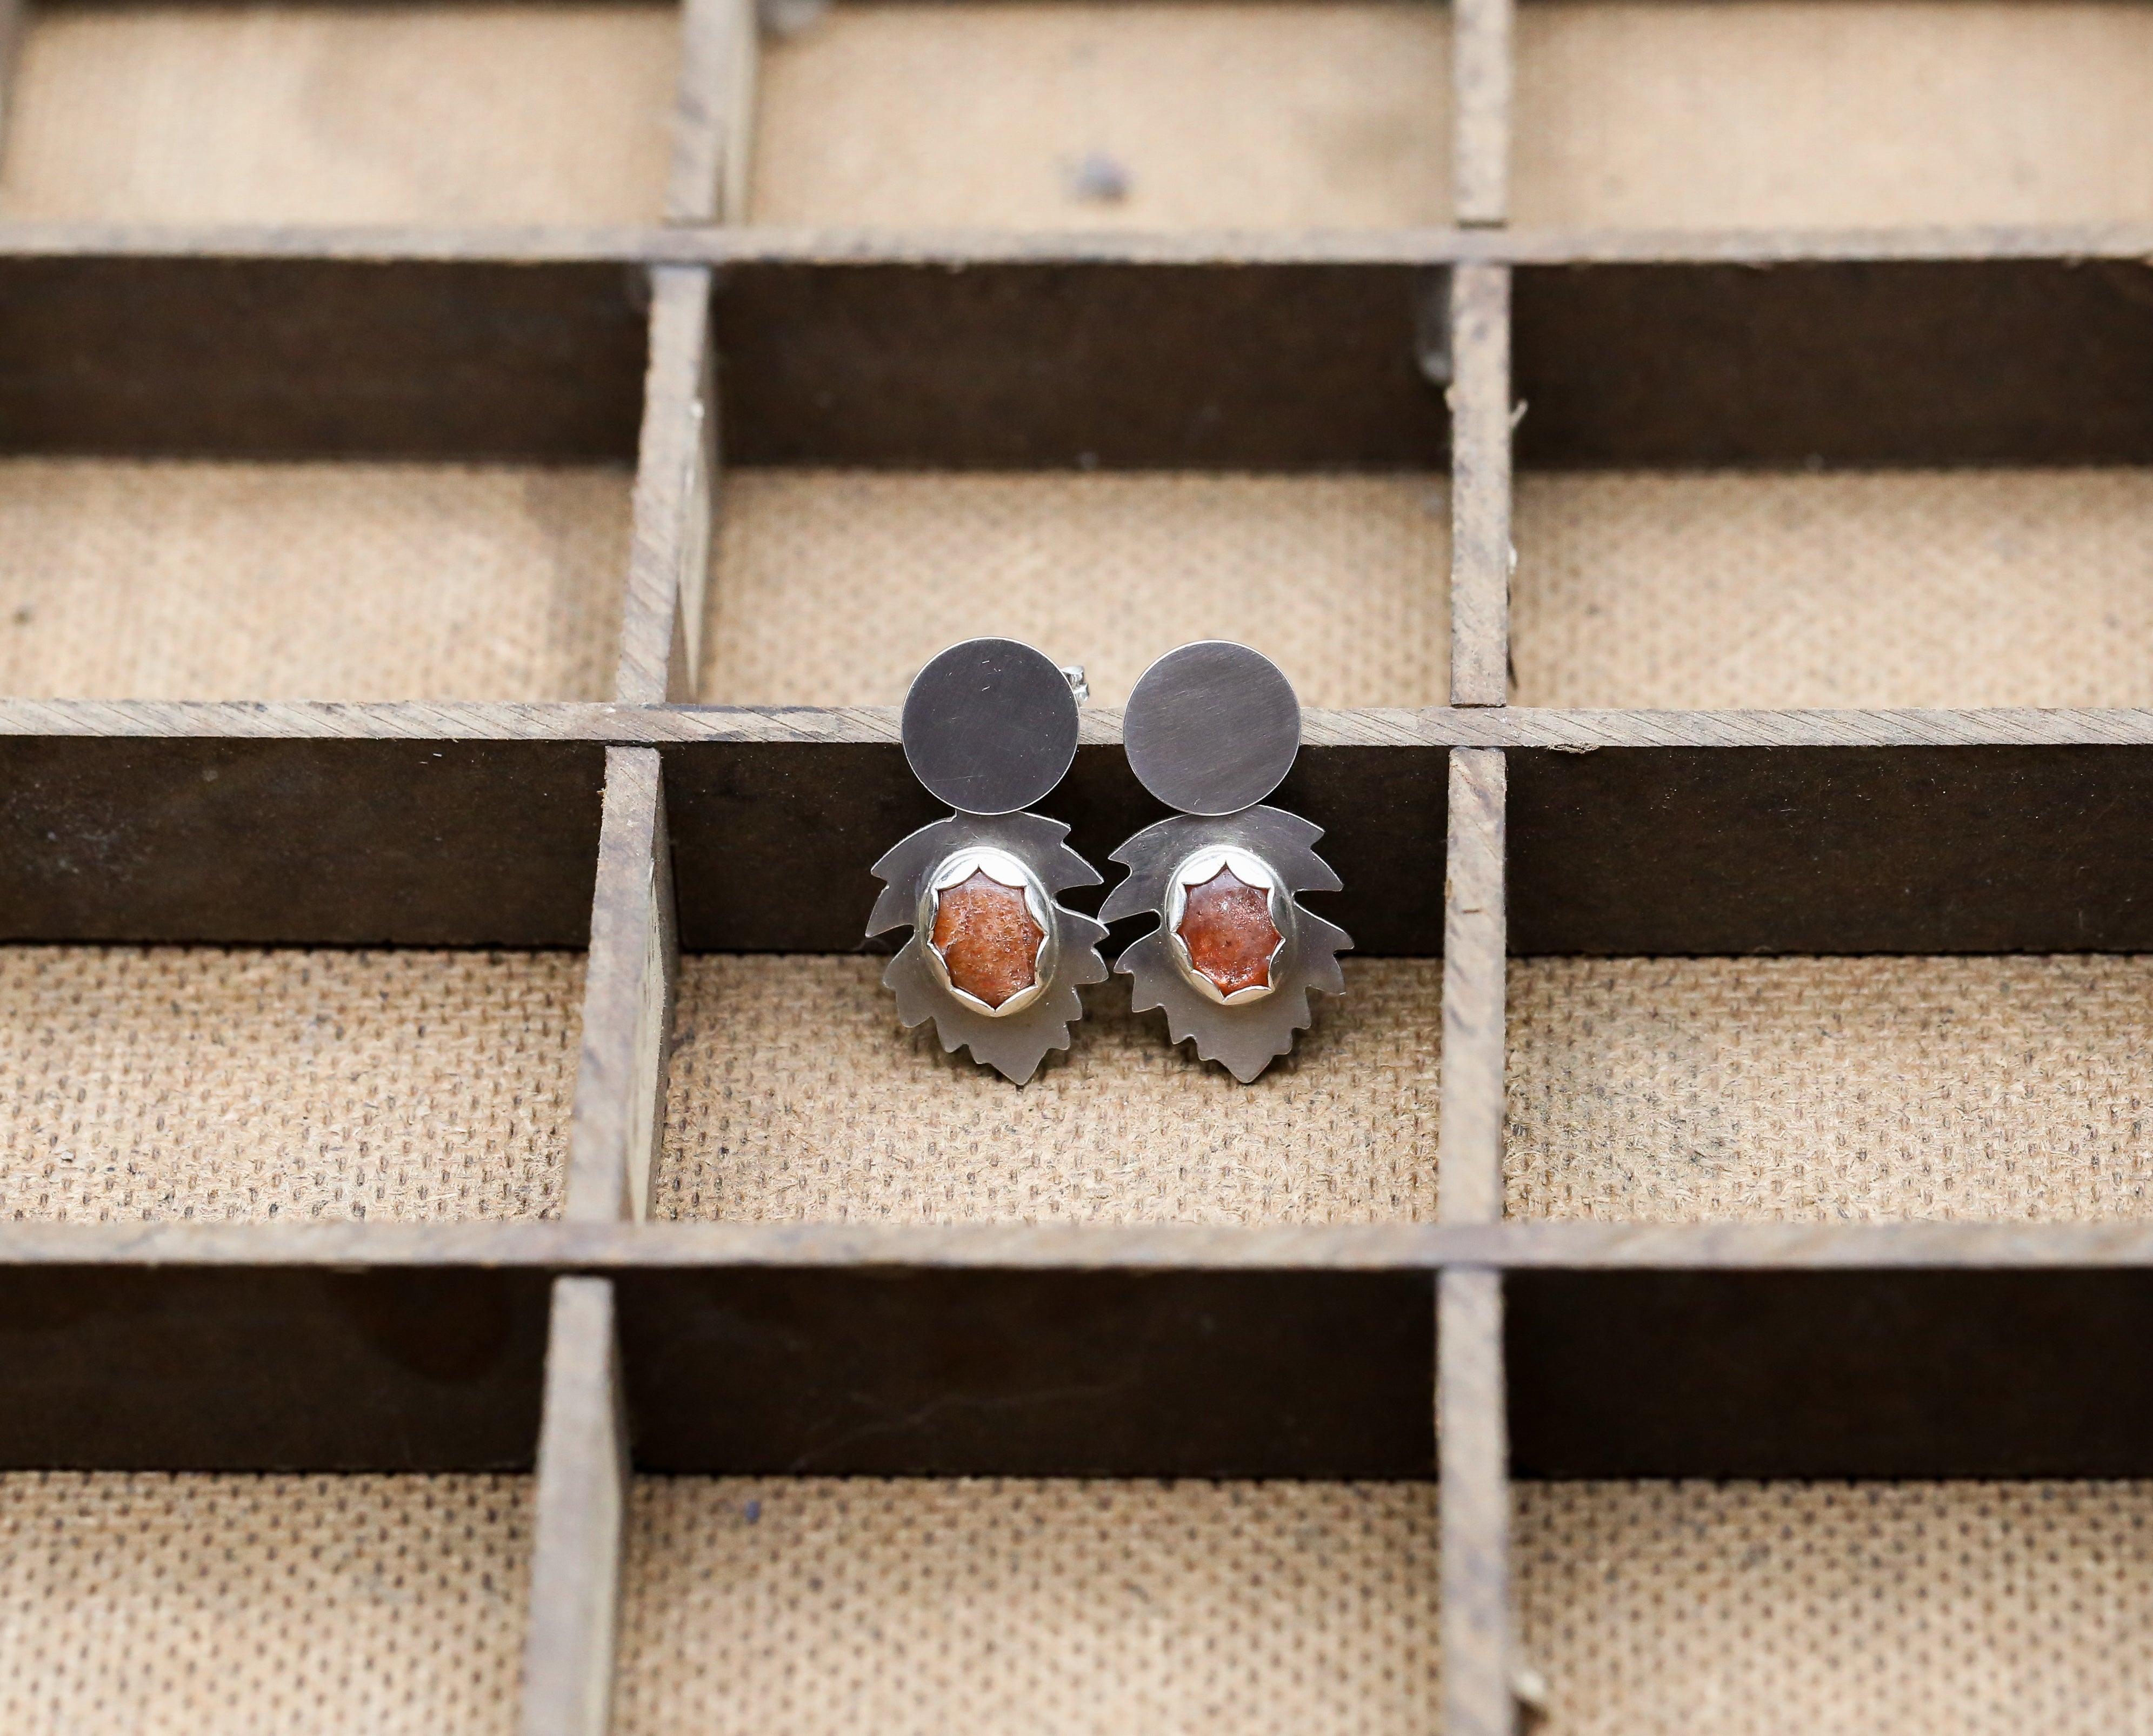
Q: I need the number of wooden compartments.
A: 12